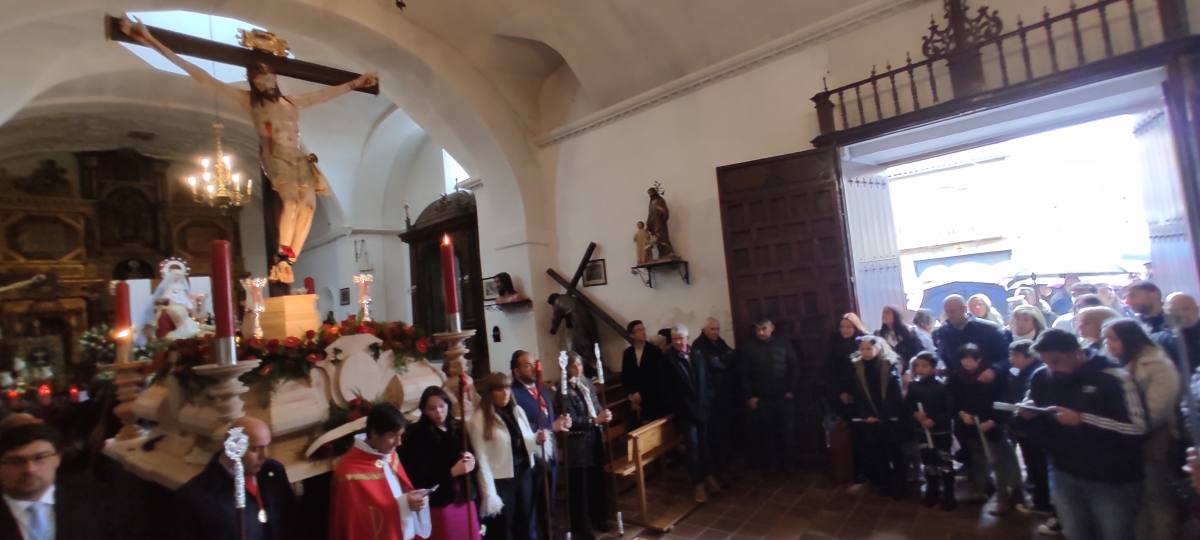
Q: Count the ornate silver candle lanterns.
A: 2